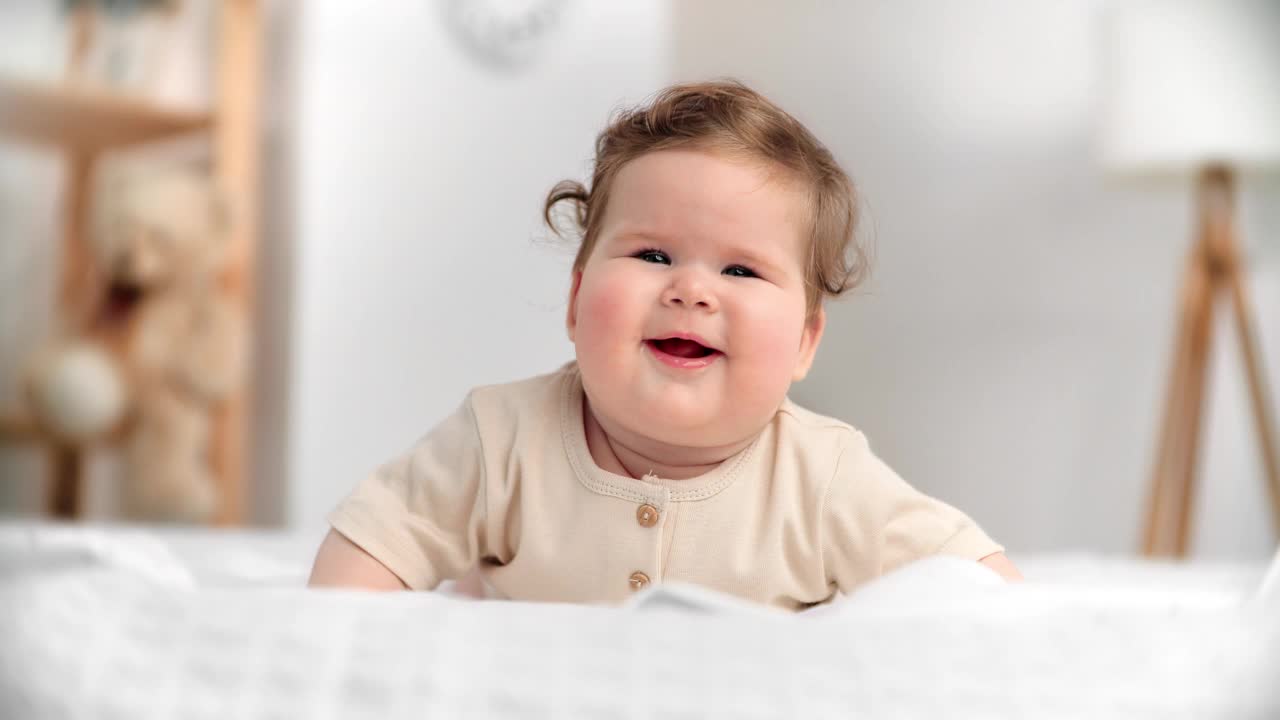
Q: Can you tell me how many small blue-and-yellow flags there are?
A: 0